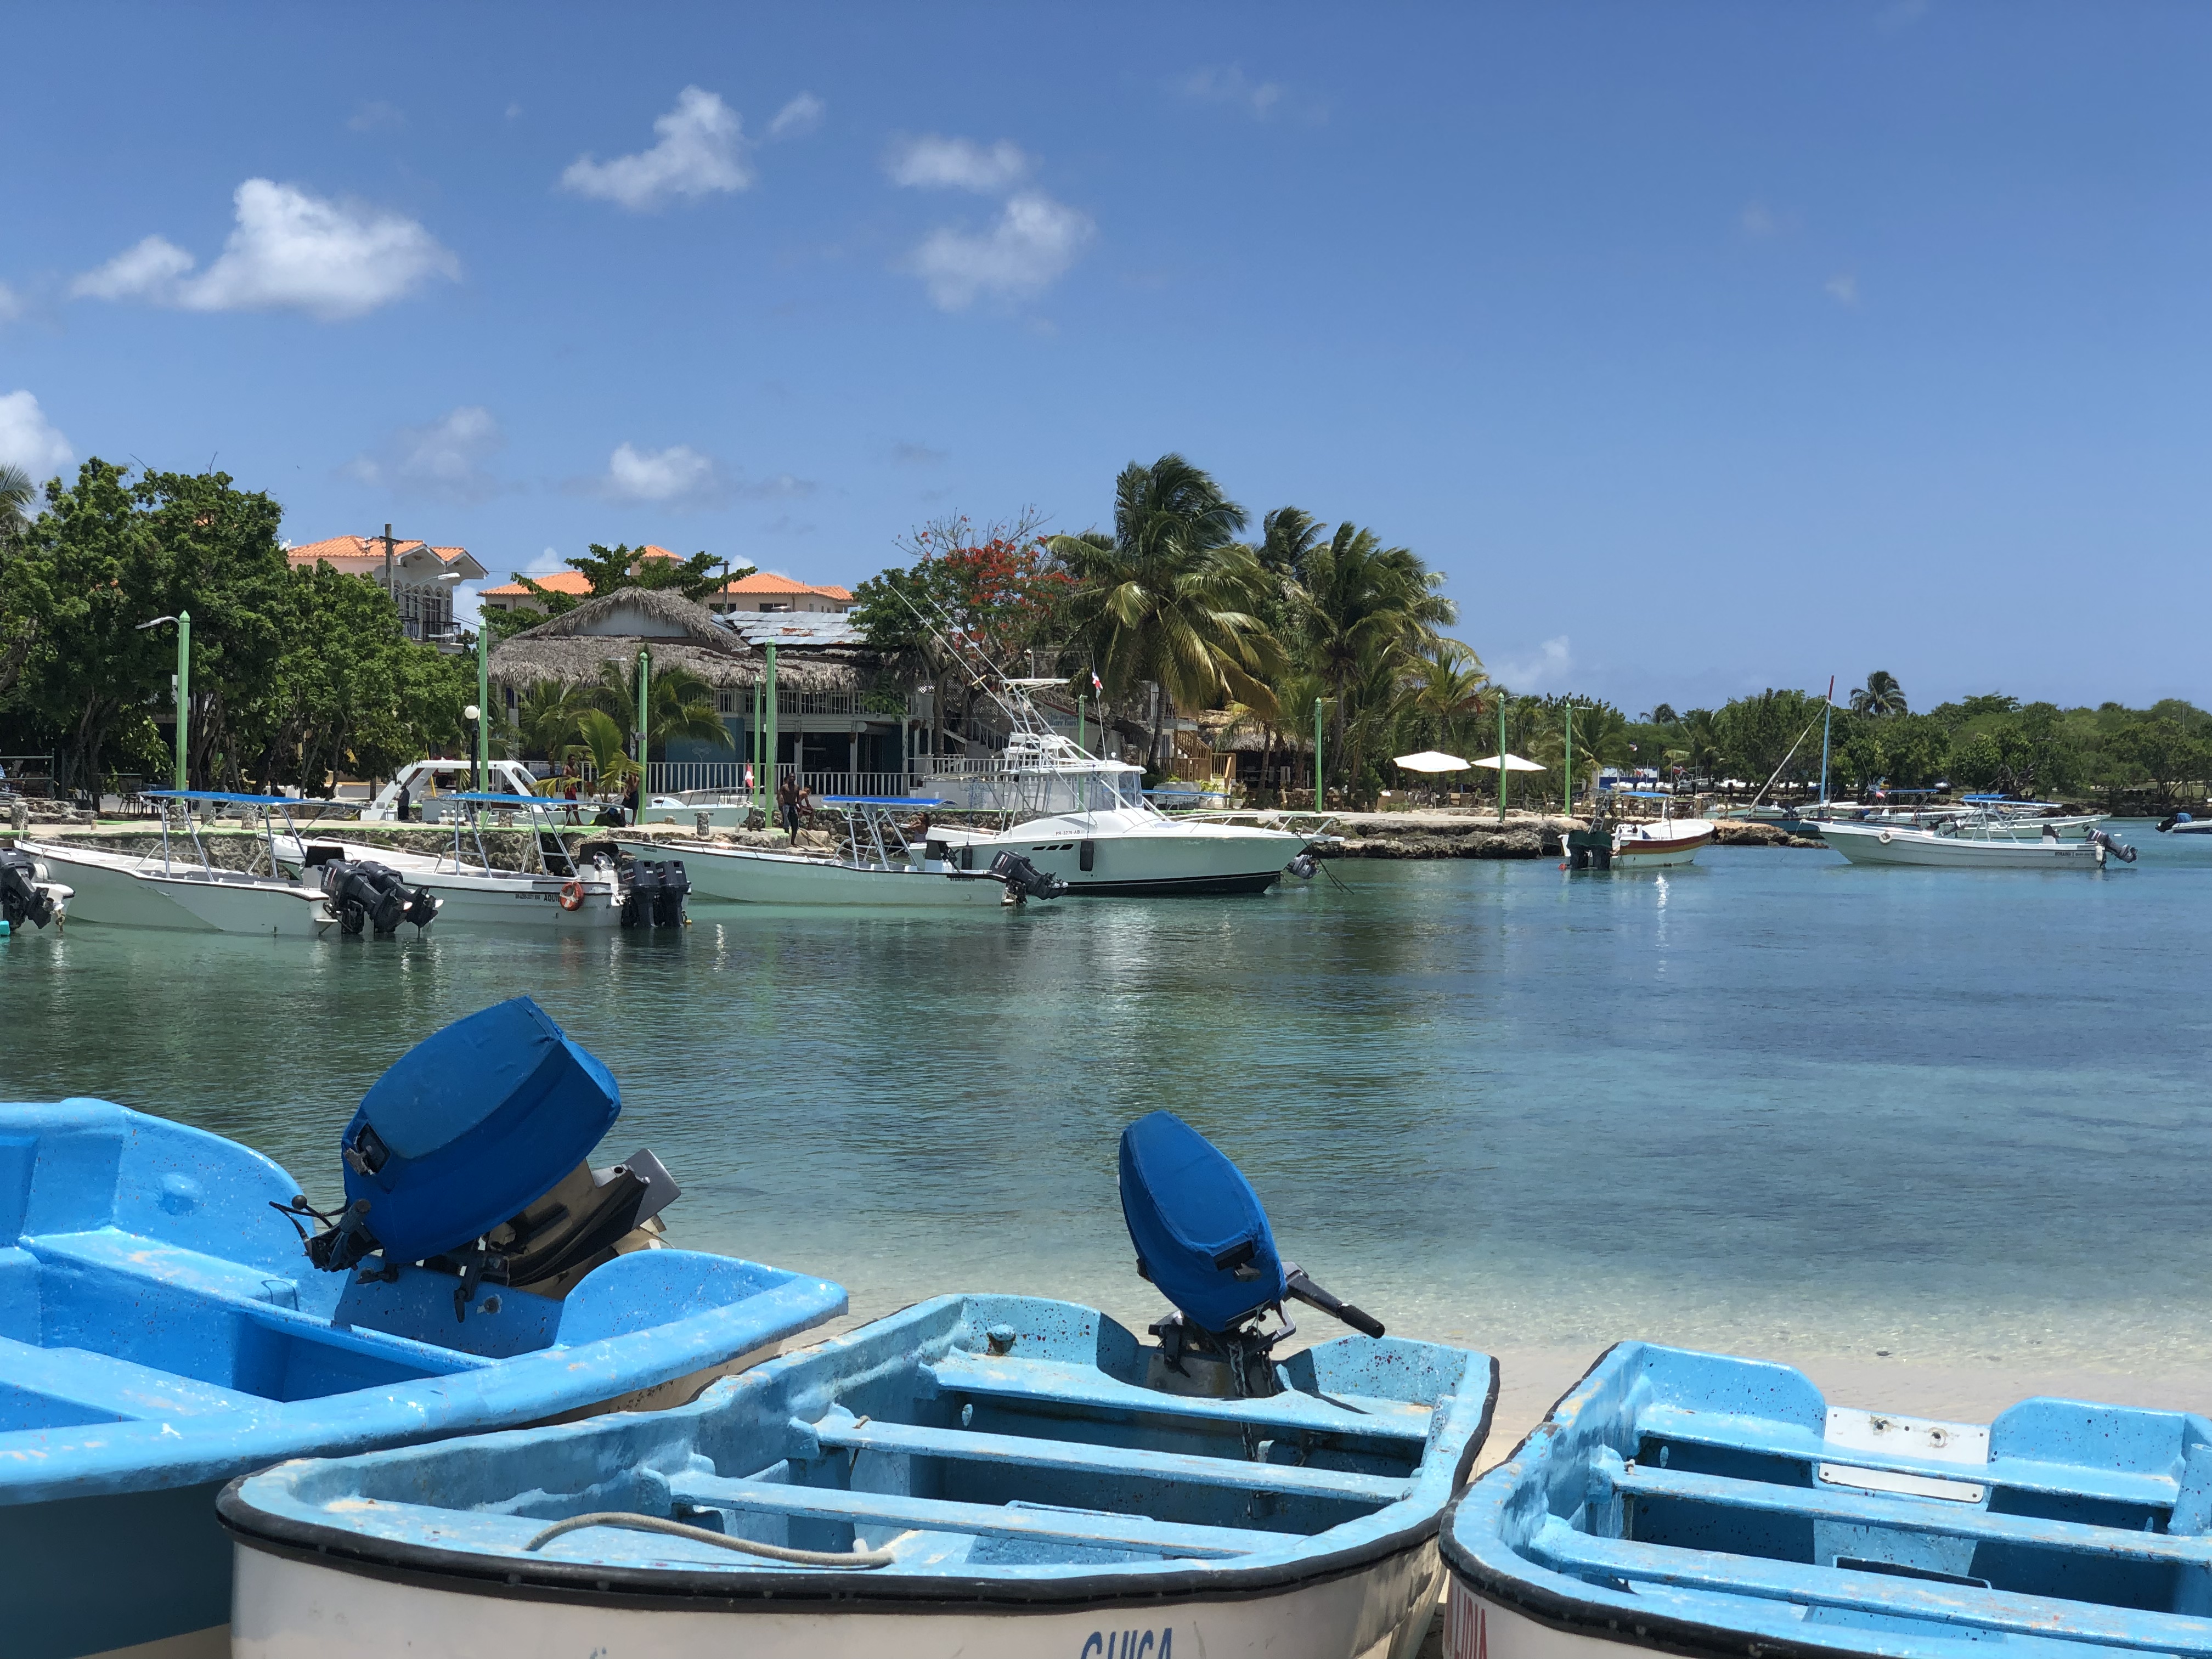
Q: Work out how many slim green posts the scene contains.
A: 9